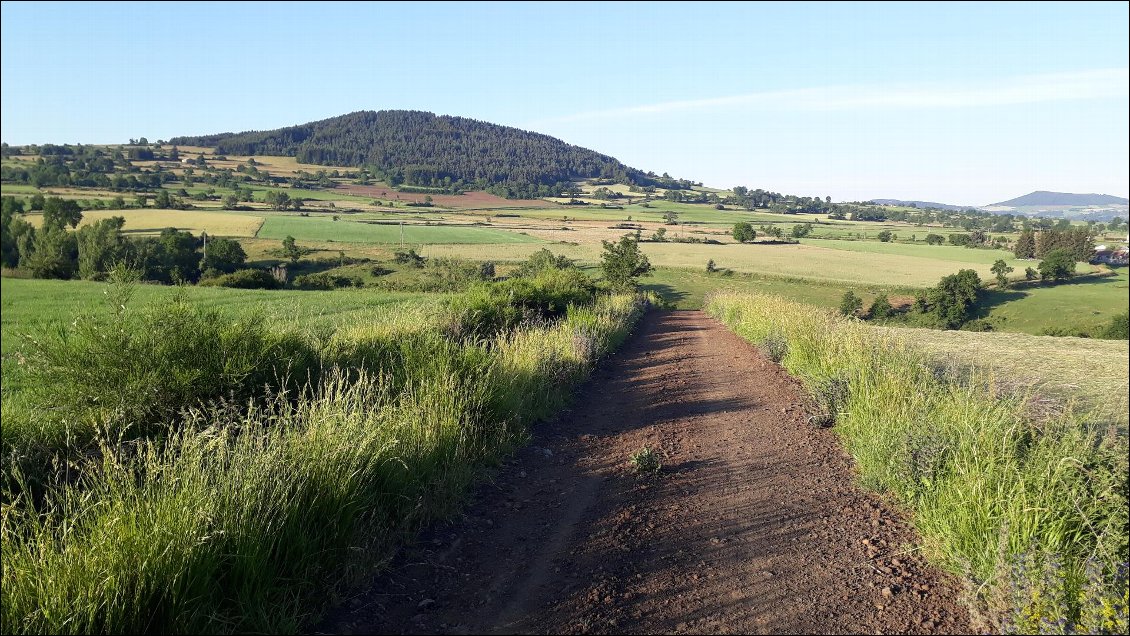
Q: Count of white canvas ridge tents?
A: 0